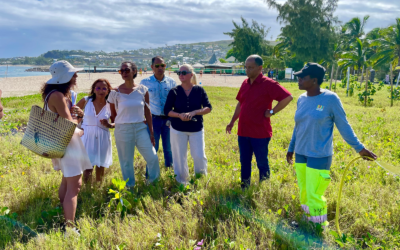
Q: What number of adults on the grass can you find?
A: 7